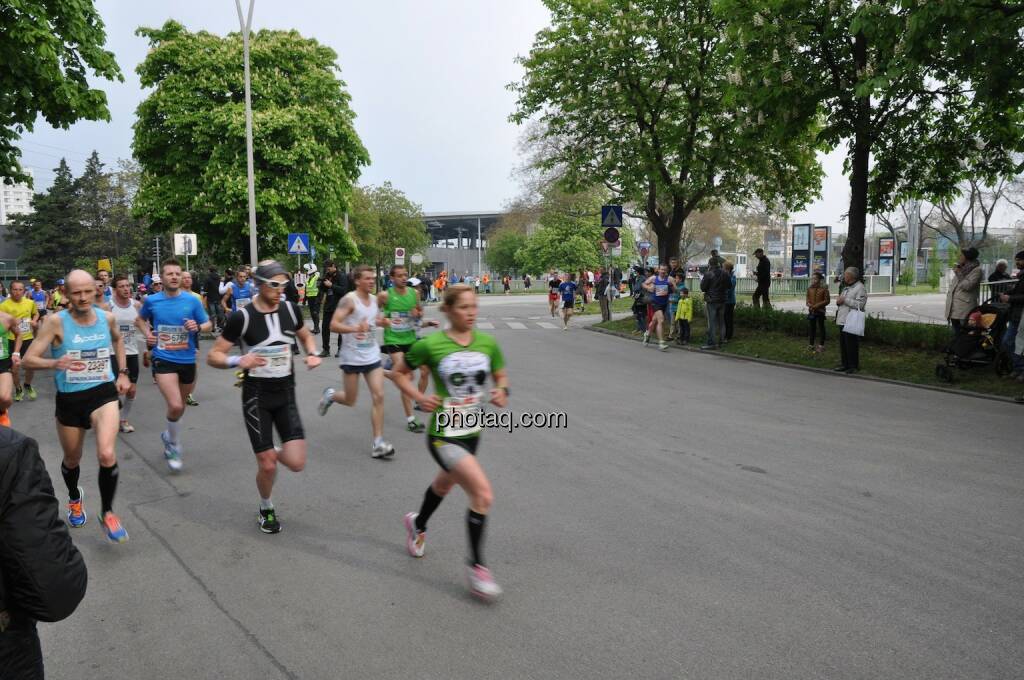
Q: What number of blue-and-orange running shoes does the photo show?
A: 2